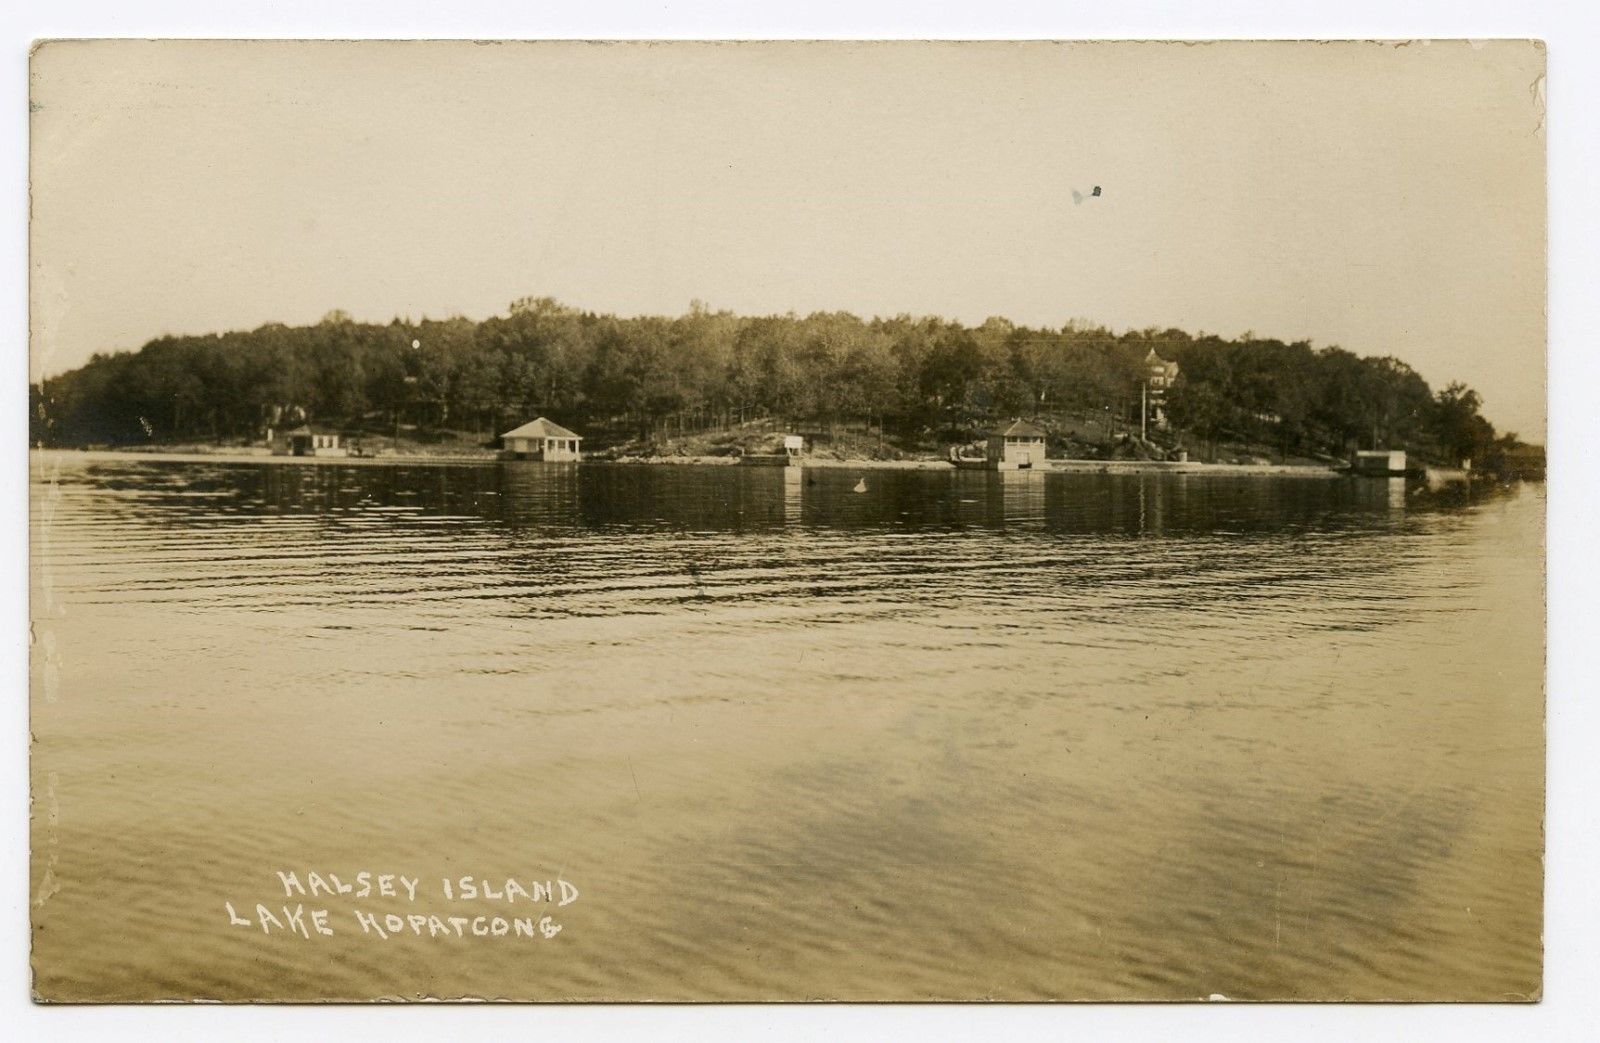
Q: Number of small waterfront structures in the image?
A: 5